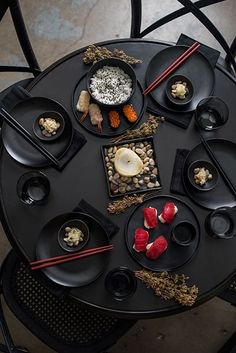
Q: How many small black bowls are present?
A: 5